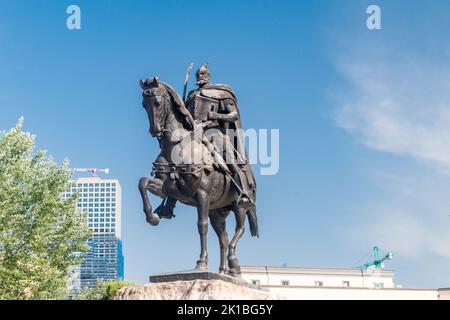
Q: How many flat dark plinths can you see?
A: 1